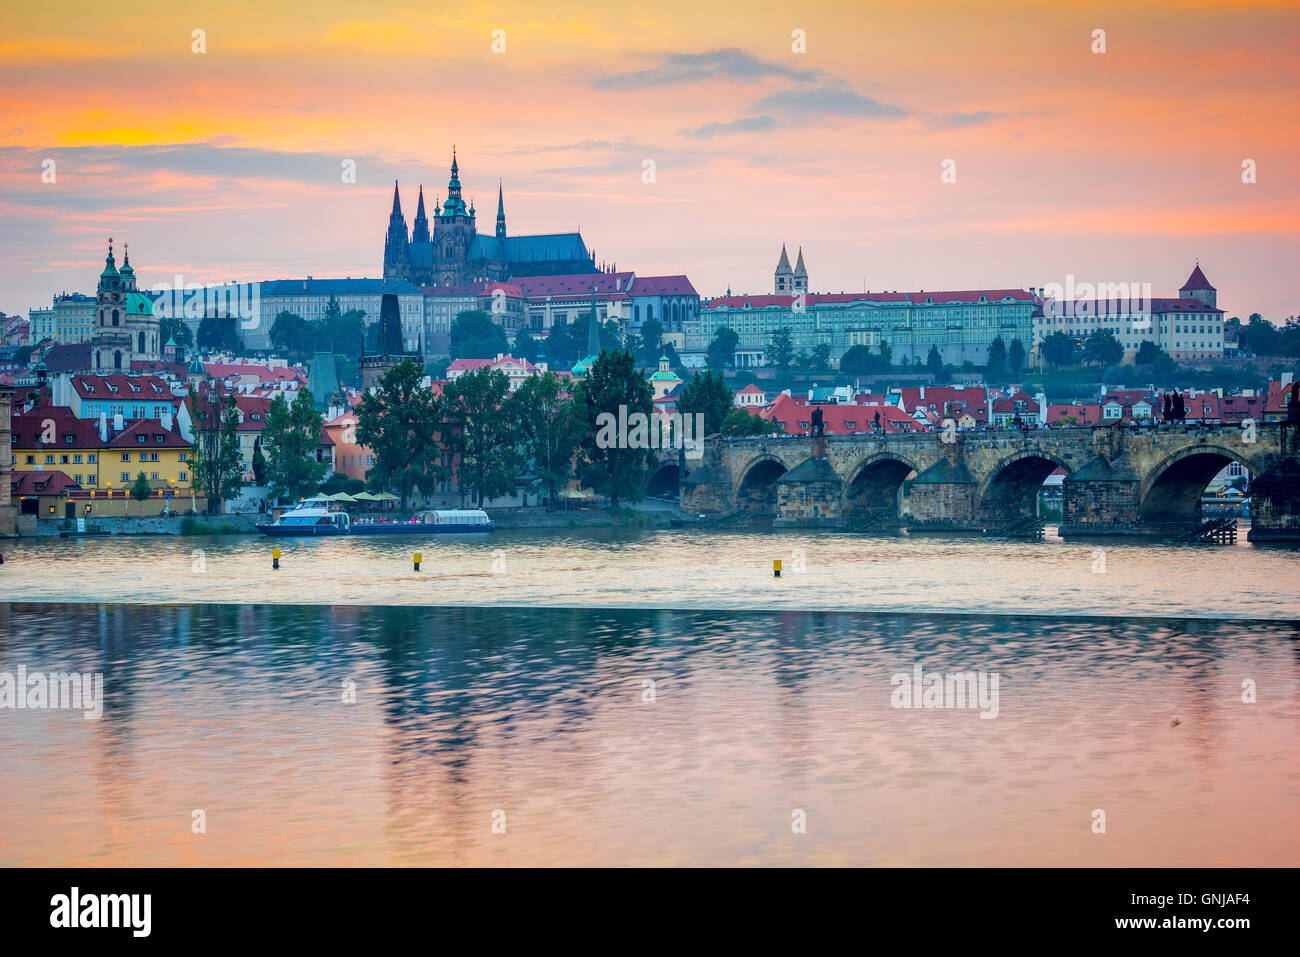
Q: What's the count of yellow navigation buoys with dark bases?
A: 3